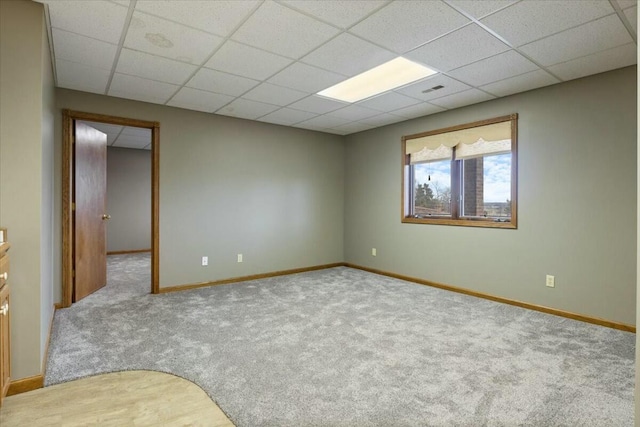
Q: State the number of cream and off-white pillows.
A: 0